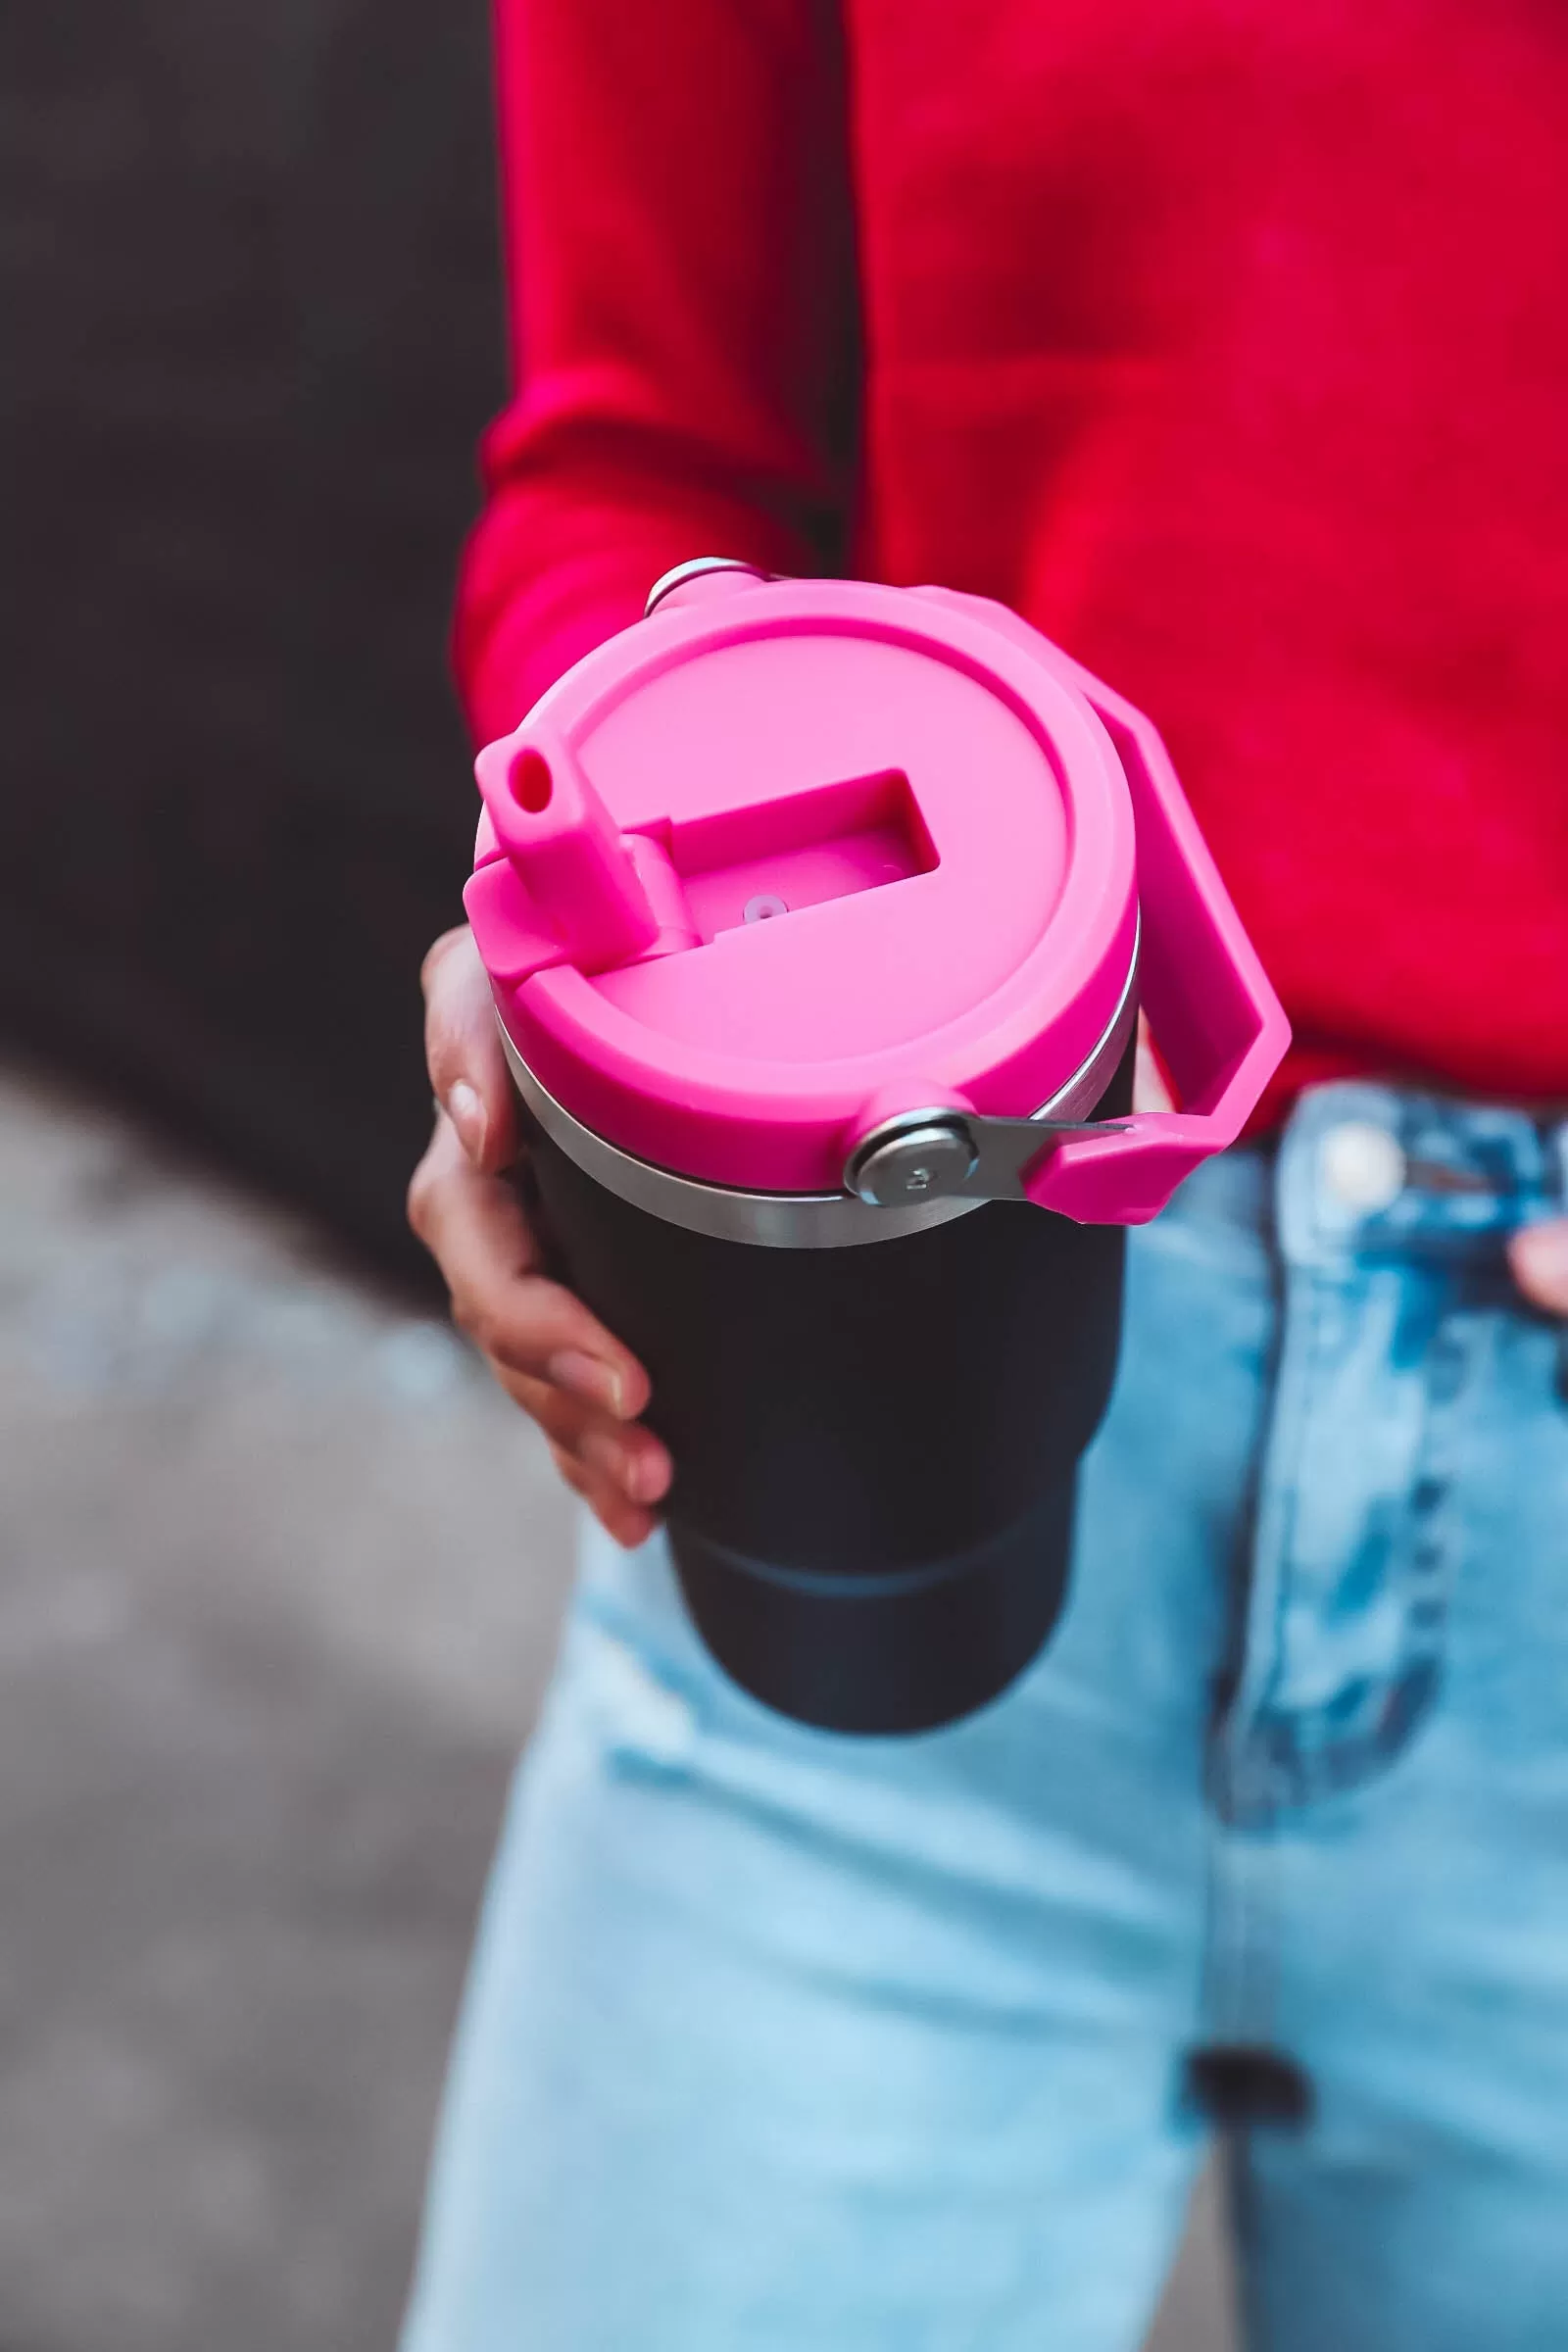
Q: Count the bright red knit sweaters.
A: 1